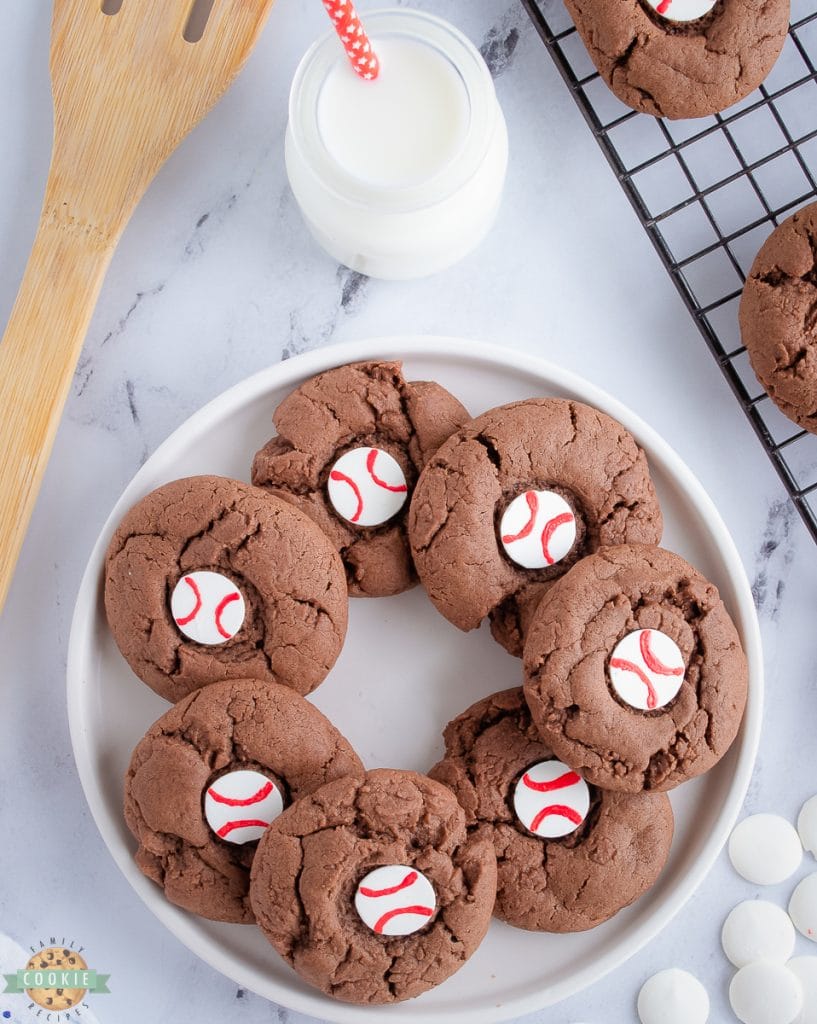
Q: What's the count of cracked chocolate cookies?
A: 9